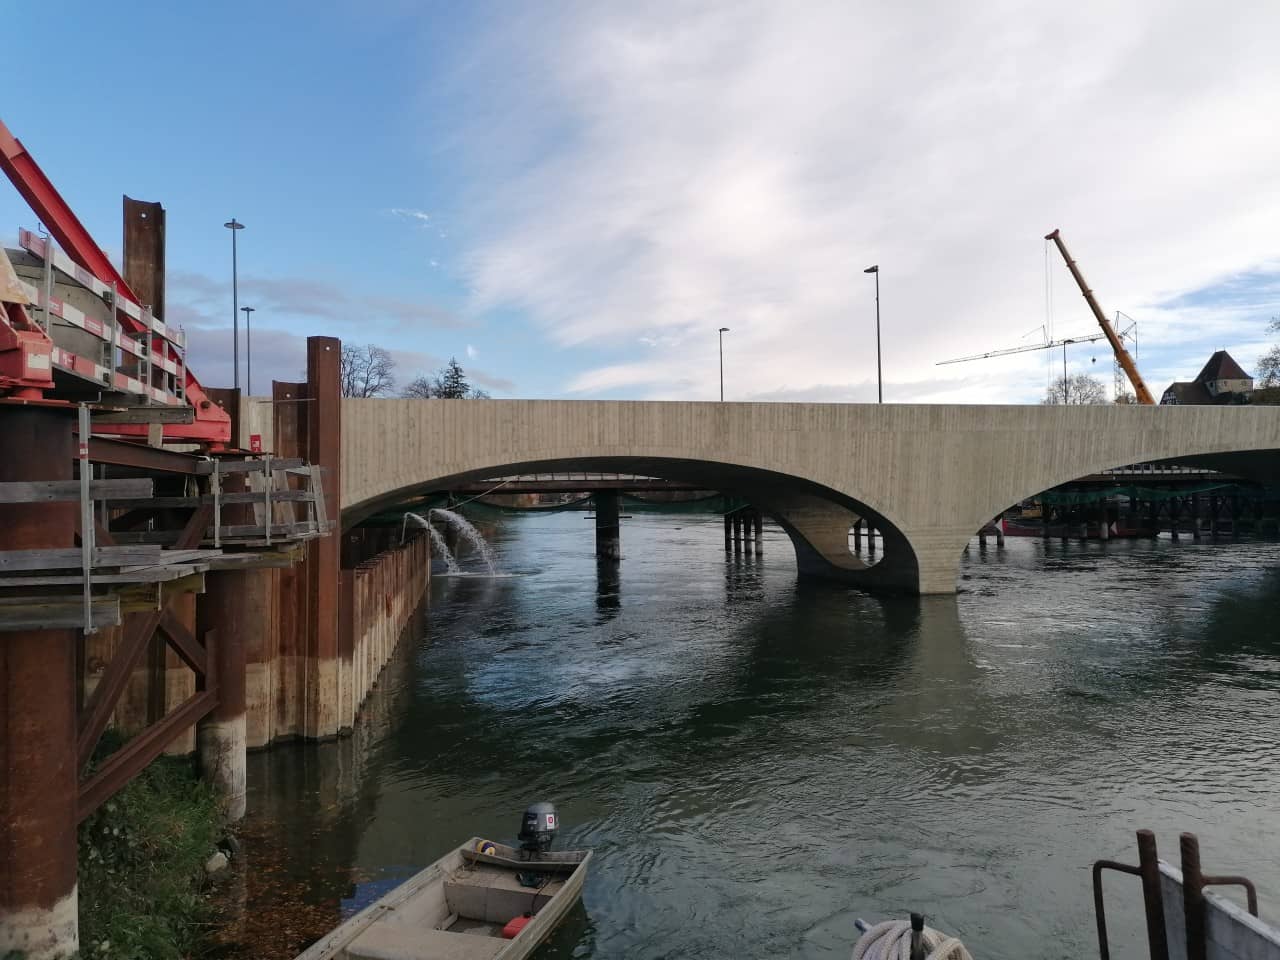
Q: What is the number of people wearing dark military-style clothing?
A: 0